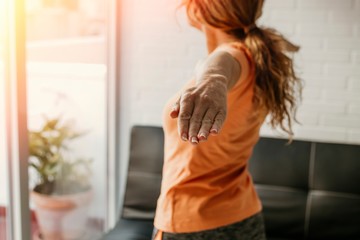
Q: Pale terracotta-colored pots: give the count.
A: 1